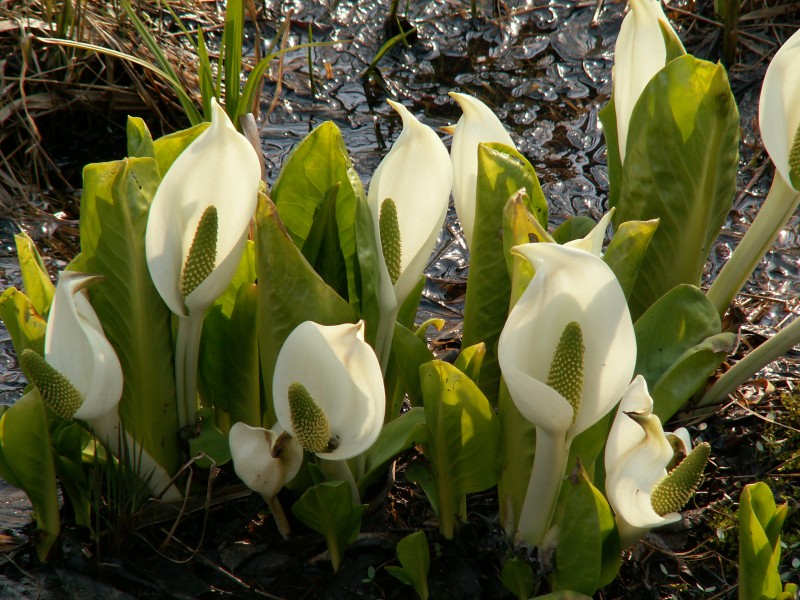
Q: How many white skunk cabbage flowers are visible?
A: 11